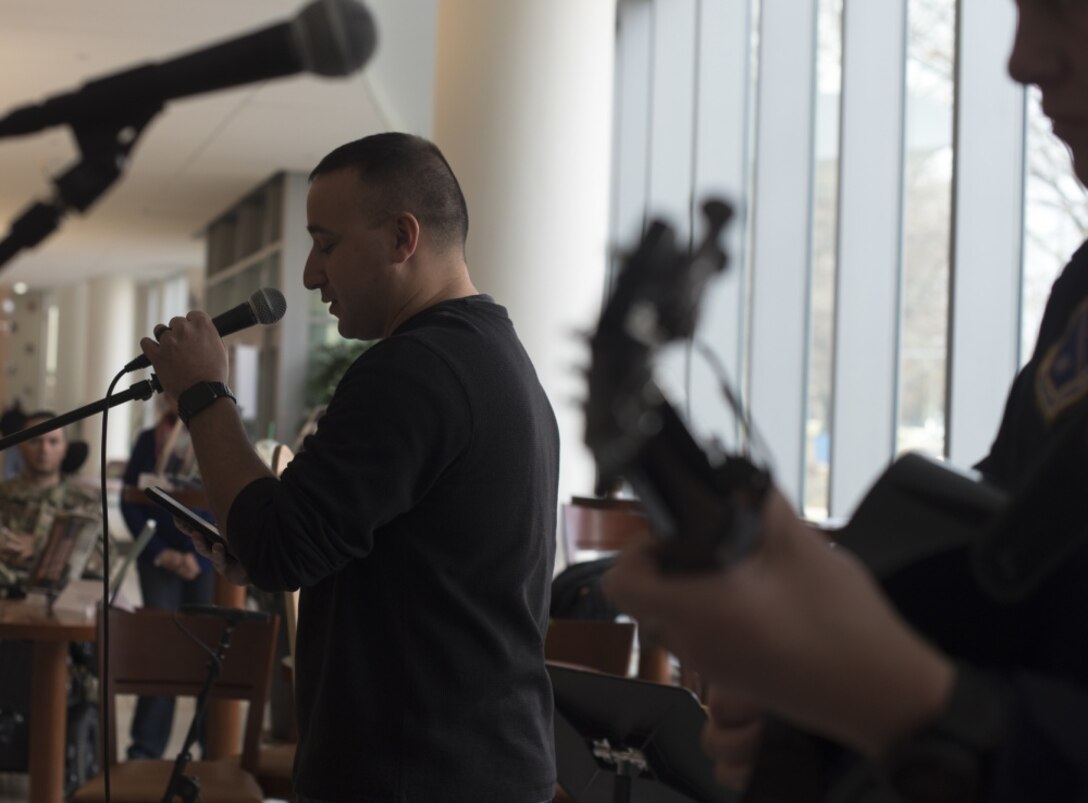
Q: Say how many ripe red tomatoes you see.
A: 0